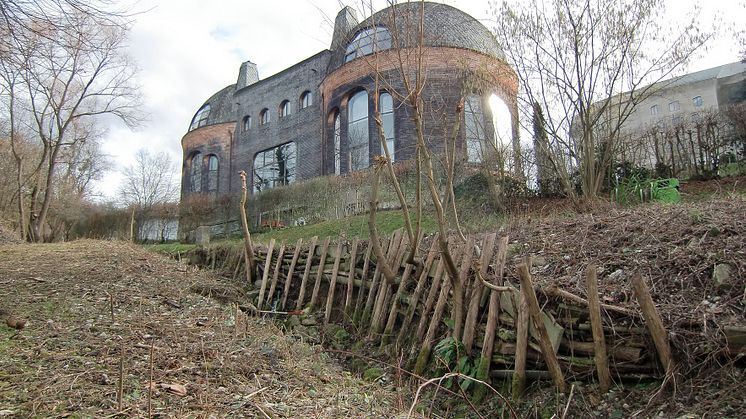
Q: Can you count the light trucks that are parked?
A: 0